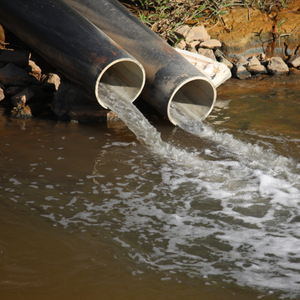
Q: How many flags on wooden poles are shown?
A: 0